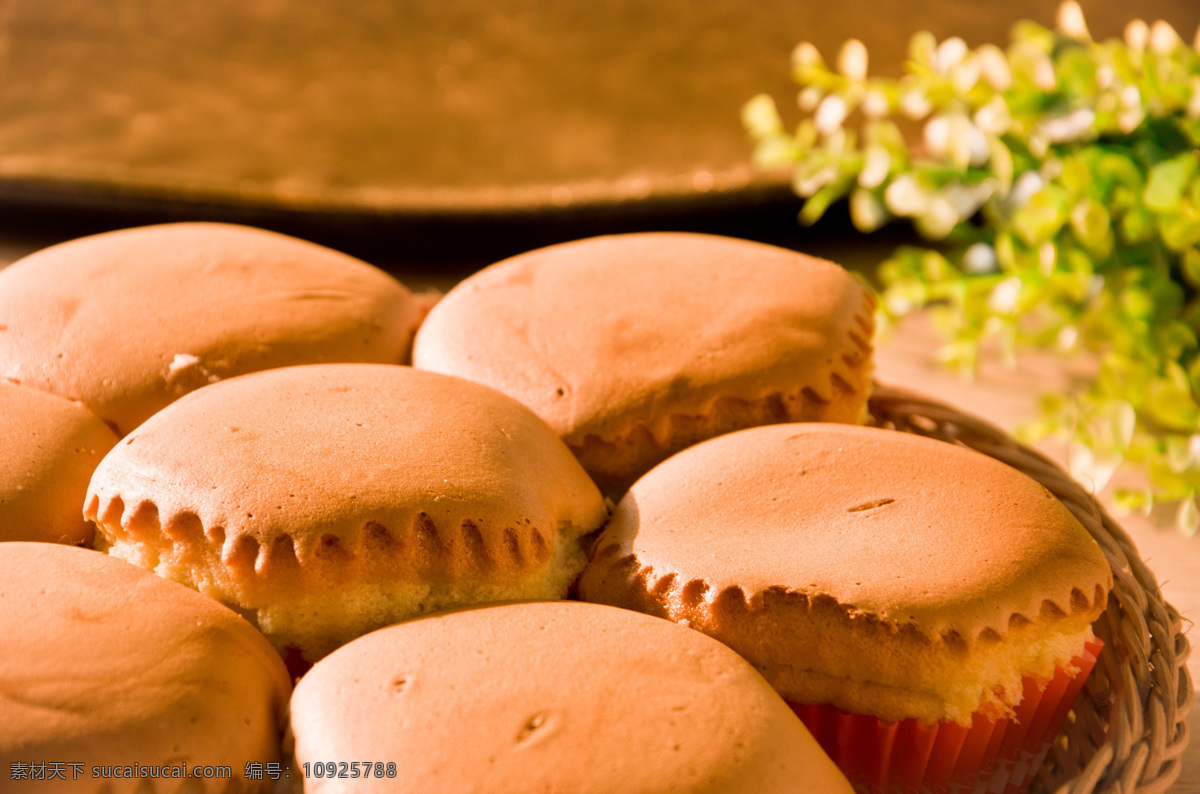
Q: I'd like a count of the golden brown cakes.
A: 7